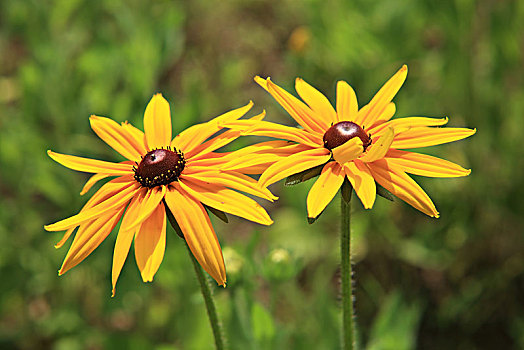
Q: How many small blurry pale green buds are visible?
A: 2